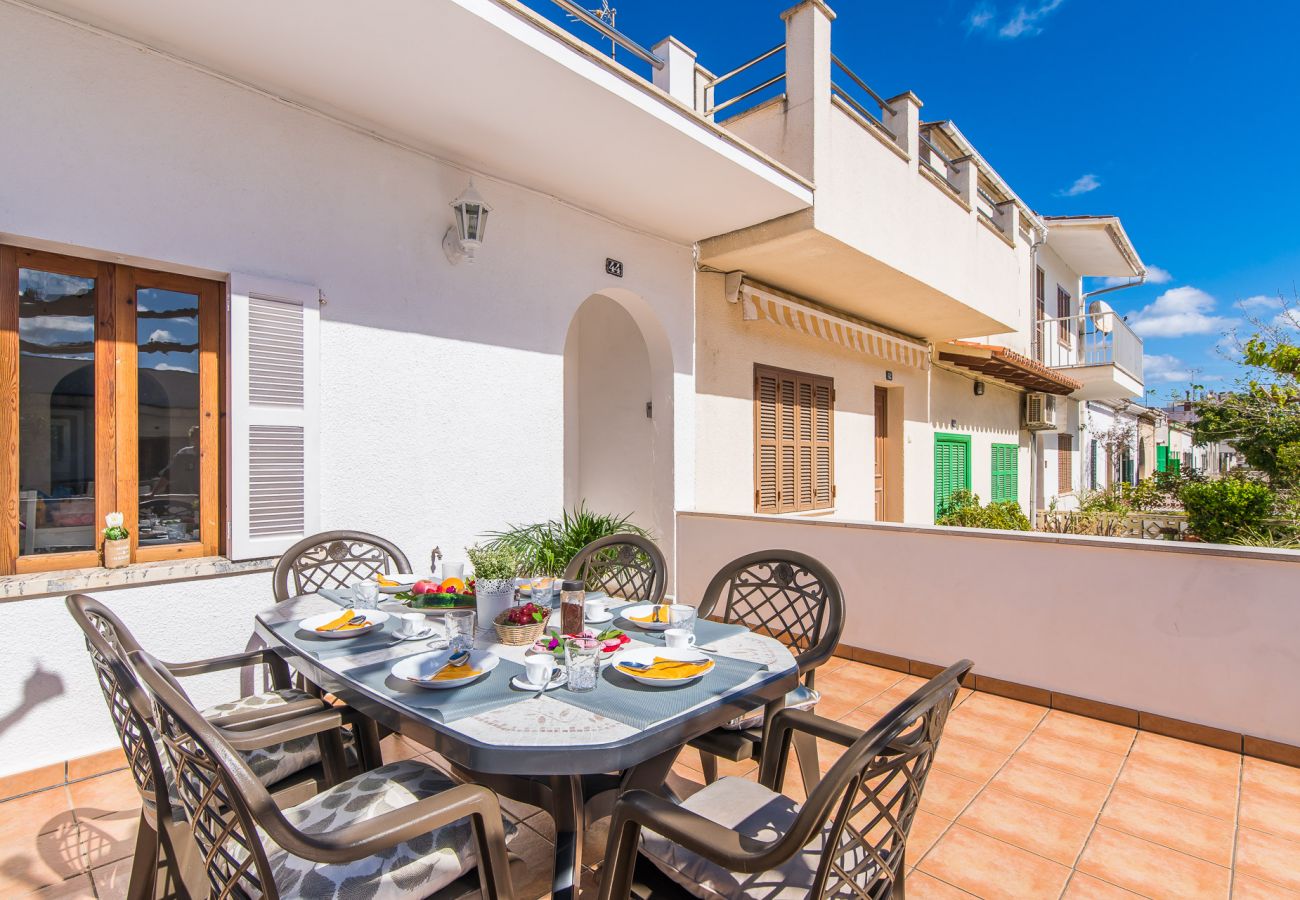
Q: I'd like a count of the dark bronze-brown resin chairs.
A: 6